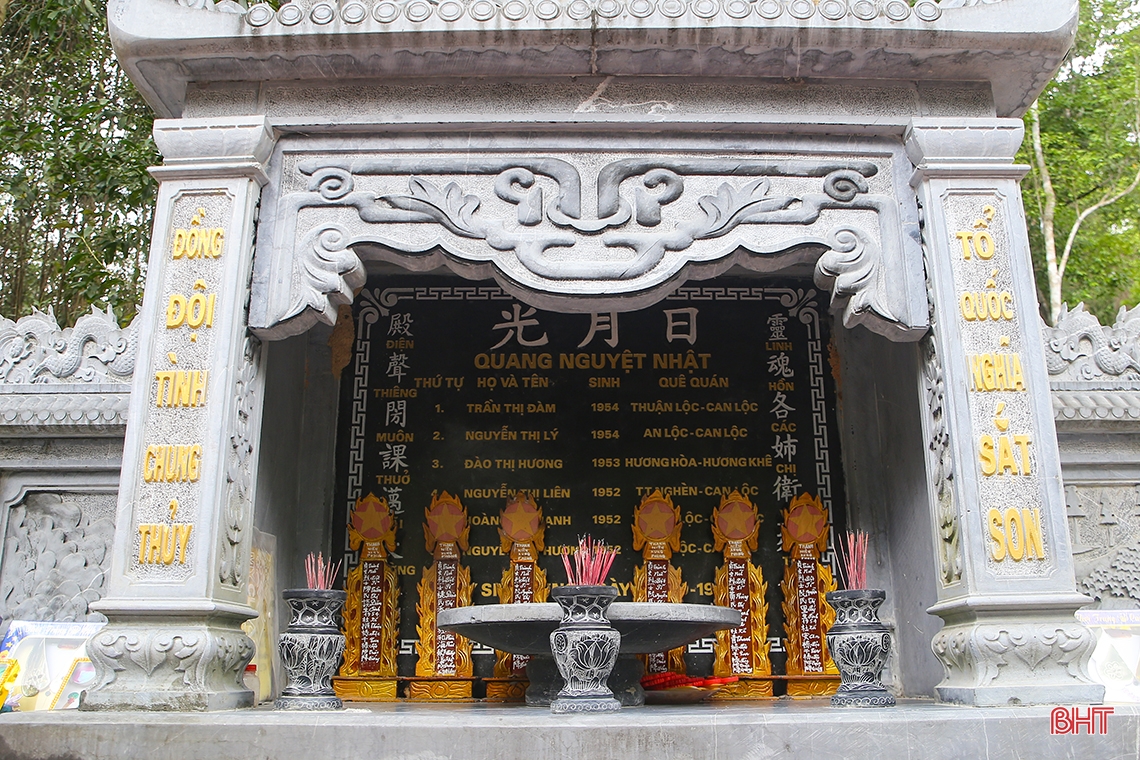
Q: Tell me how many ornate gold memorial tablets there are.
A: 6